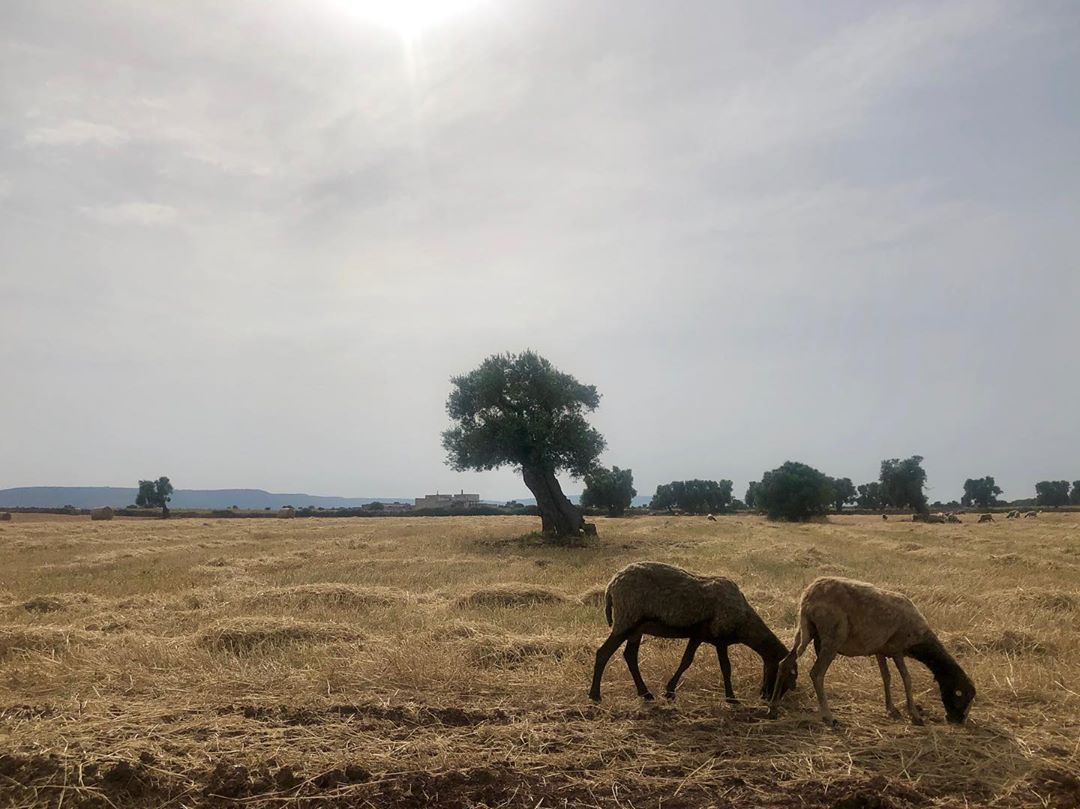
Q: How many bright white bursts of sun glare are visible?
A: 1